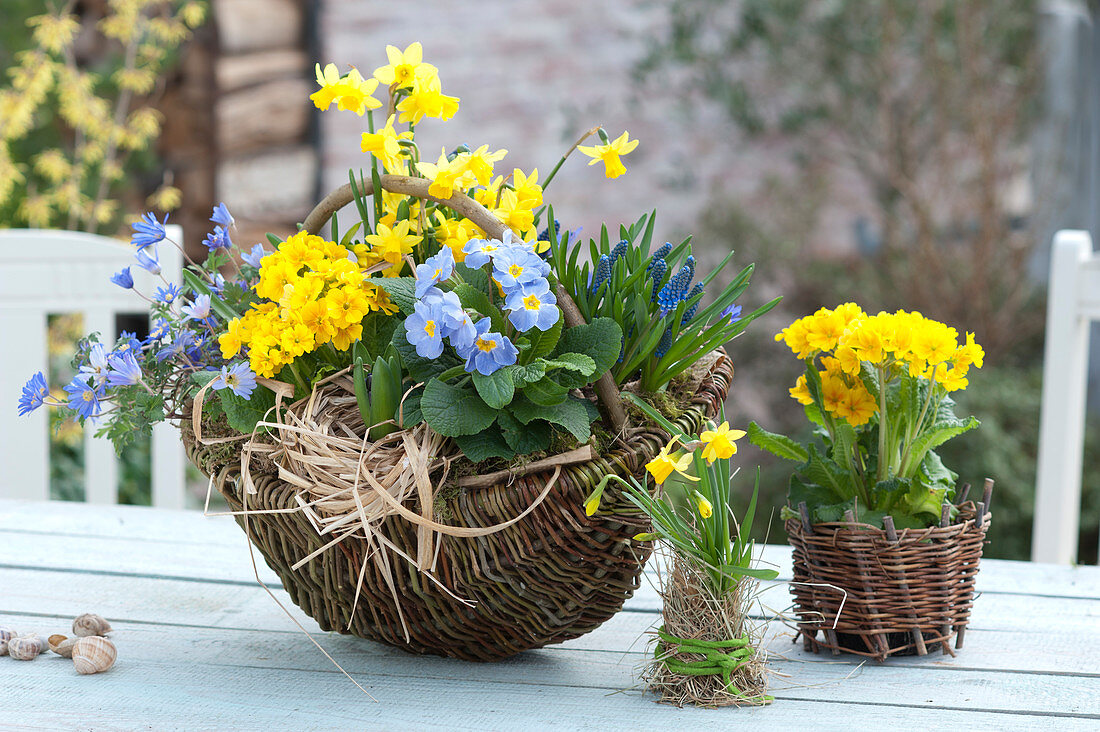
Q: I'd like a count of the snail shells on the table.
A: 5